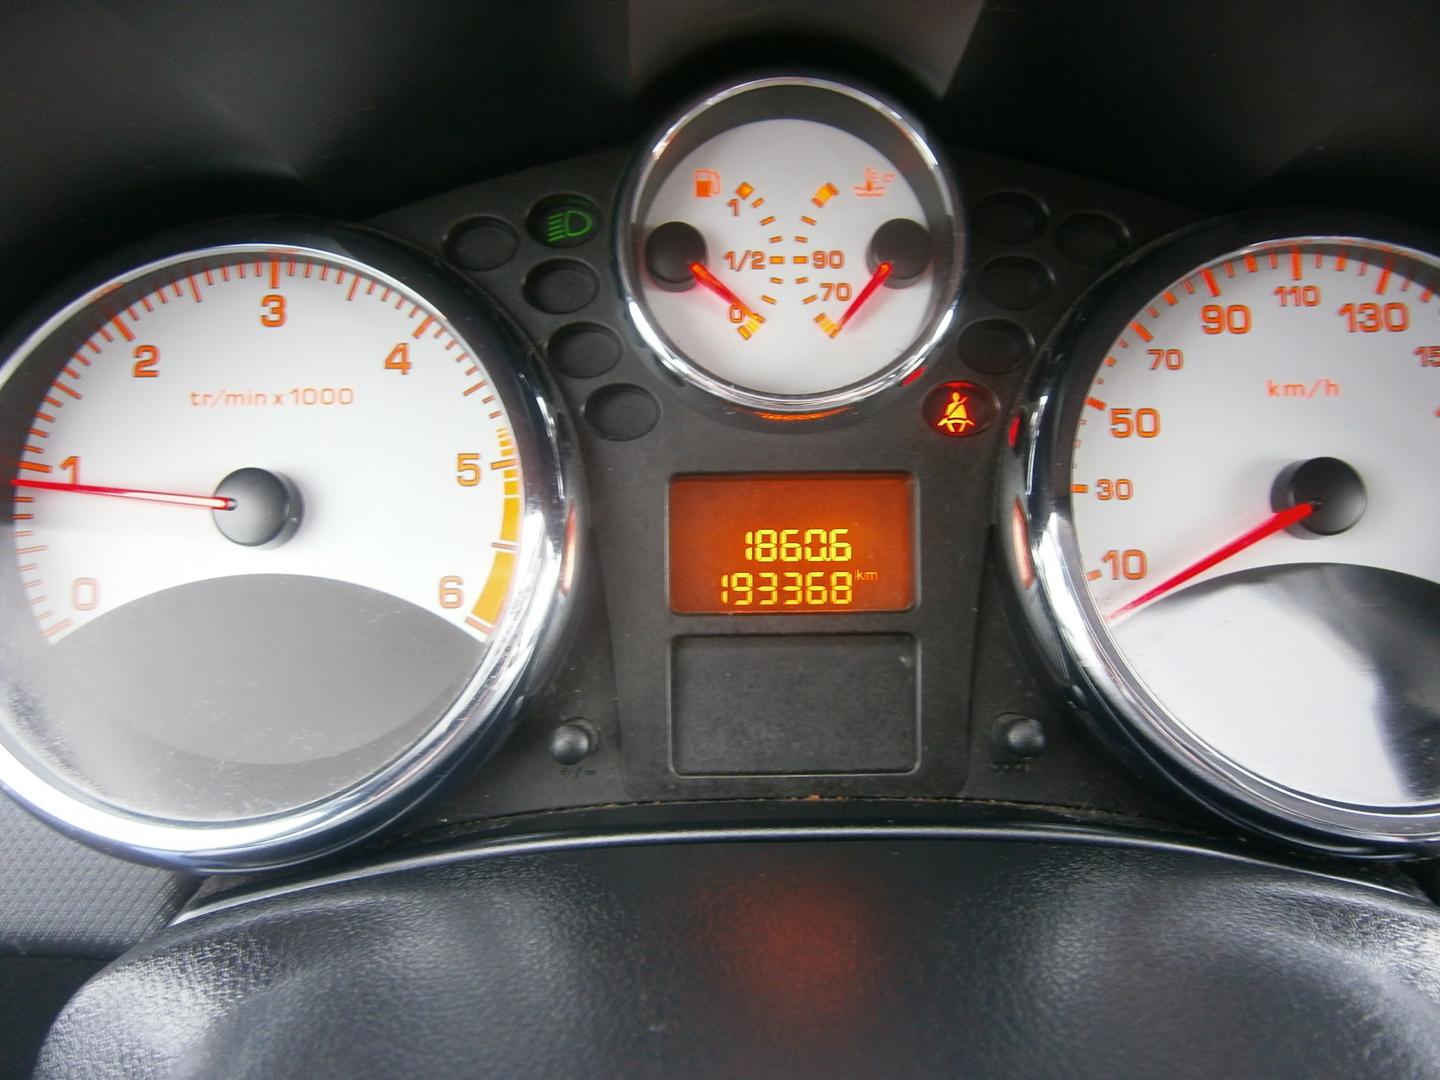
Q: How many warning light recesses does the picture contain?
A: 10